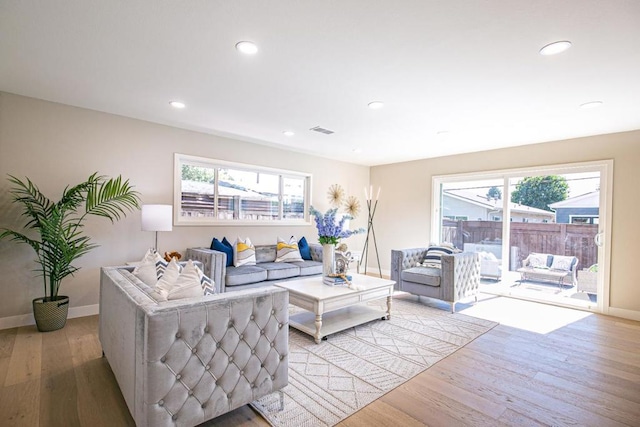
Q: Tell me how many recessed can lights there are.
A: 8